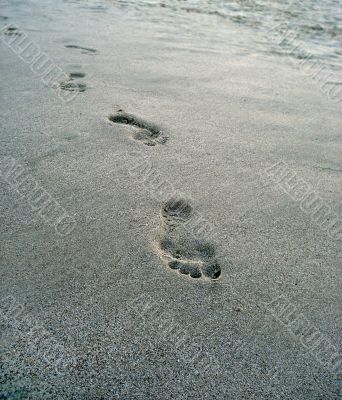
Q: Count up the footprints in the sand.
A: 5